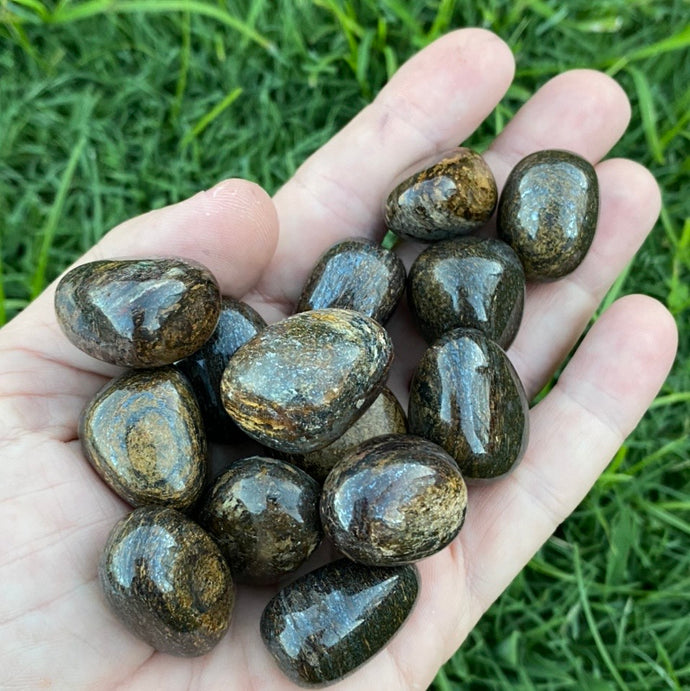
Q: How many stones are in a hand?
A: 14